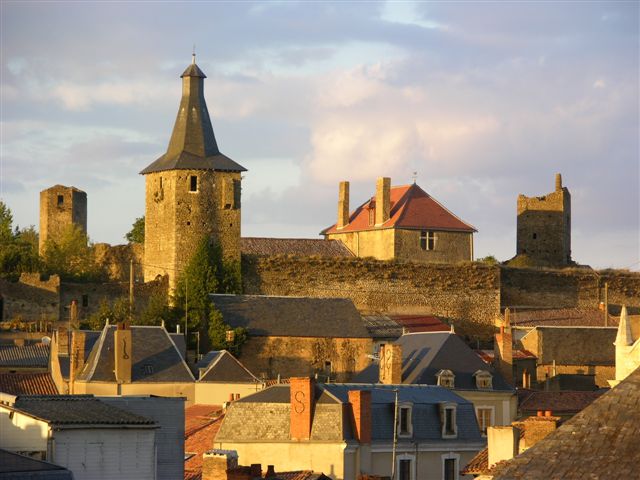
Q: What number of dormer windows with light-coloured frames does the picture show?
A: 4